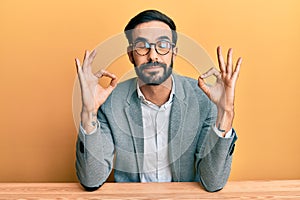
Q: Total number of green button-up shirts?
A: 0